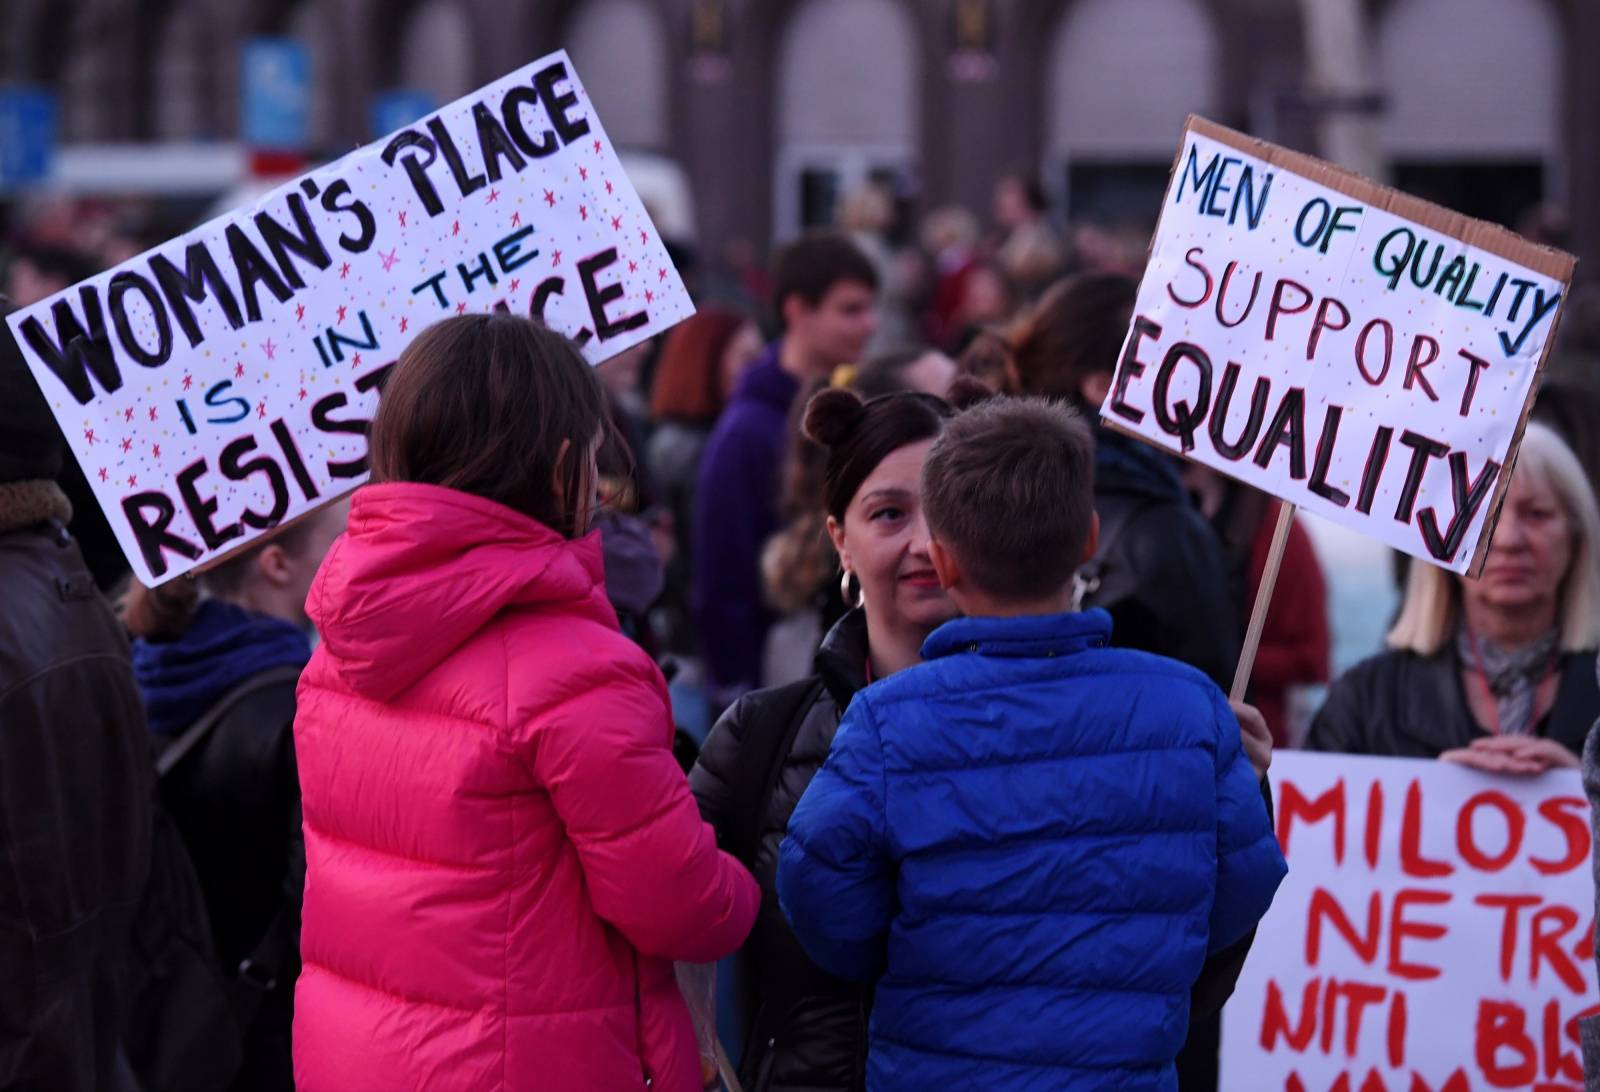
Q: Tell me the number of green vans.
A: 0